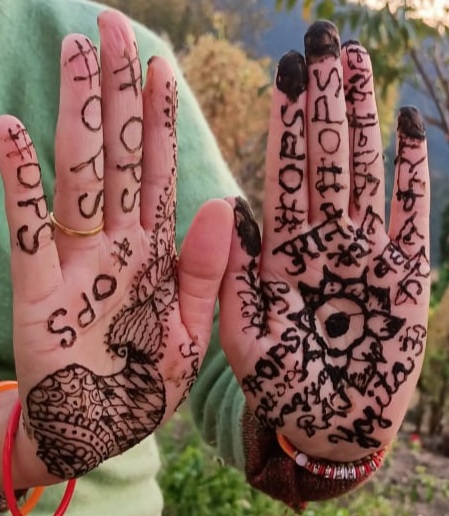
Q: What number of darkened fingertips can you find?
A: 4